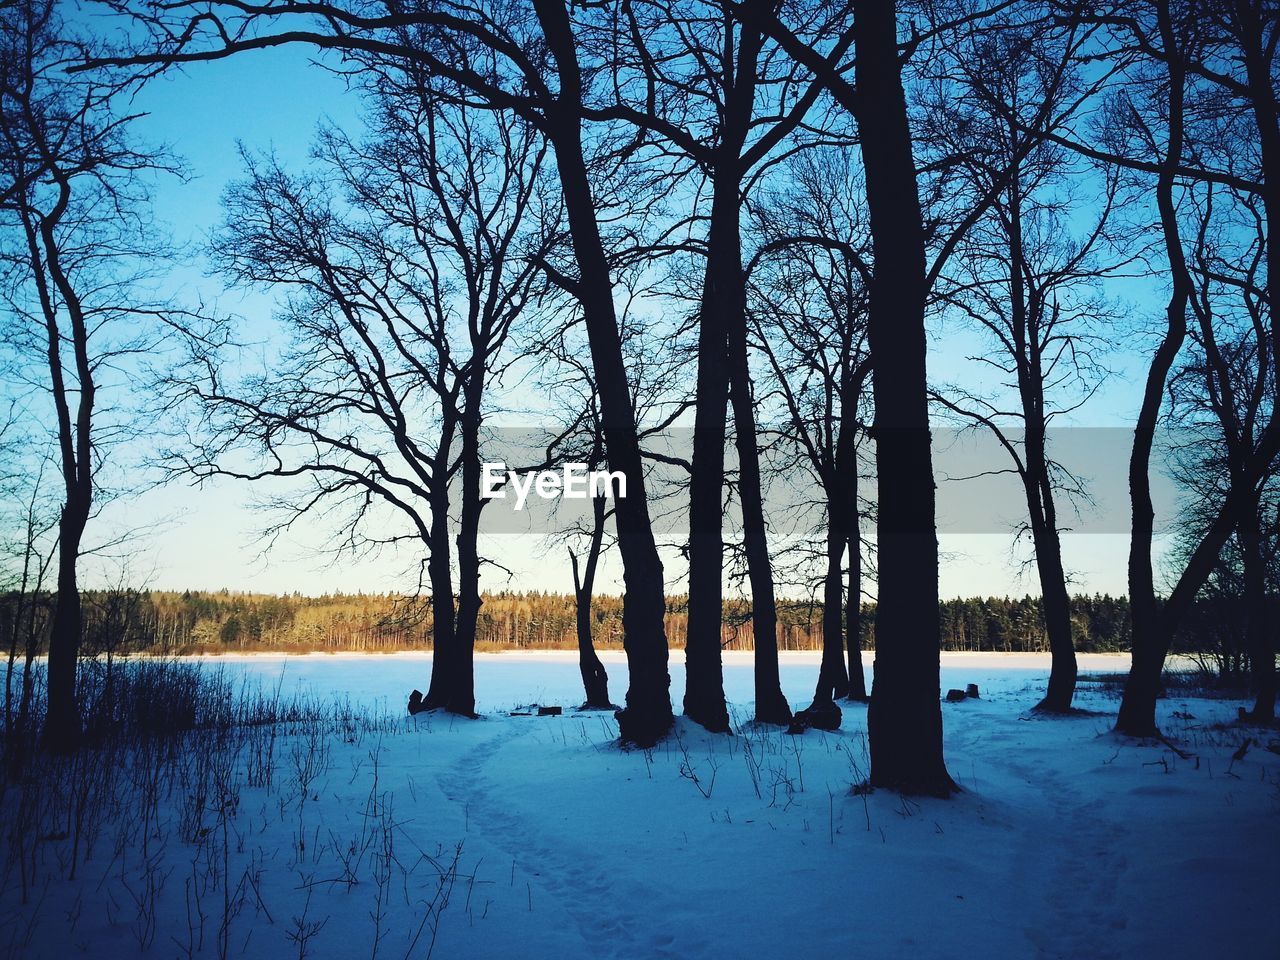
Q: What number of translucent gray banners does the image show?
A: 1